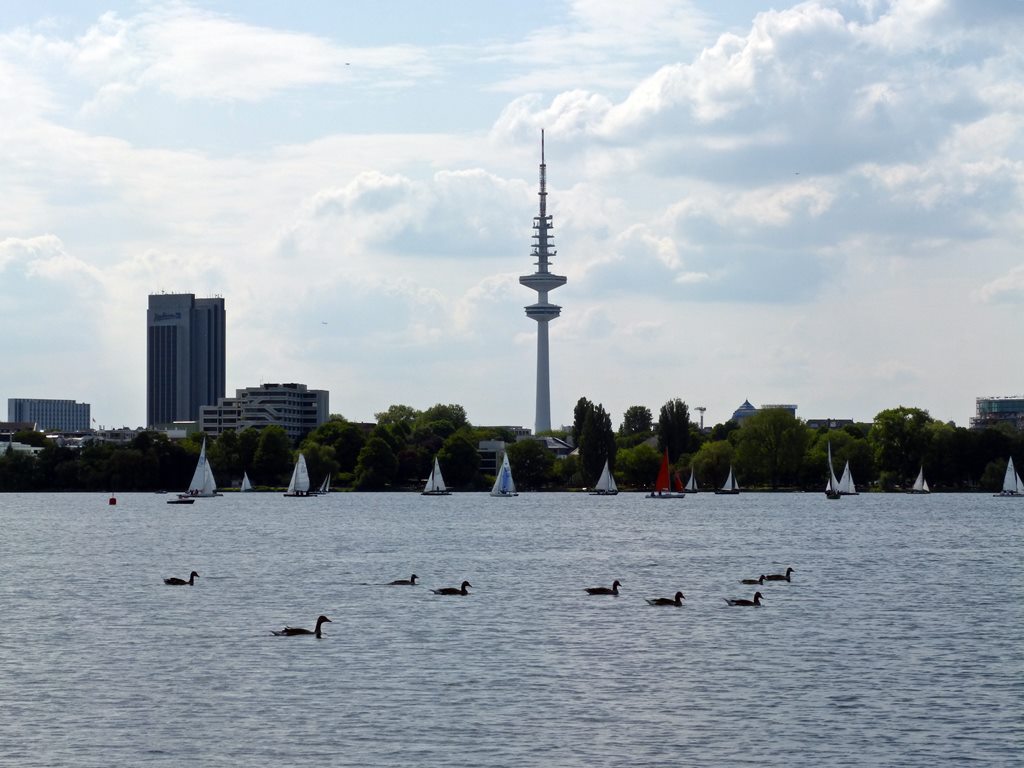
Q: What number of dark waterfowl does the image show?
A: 9